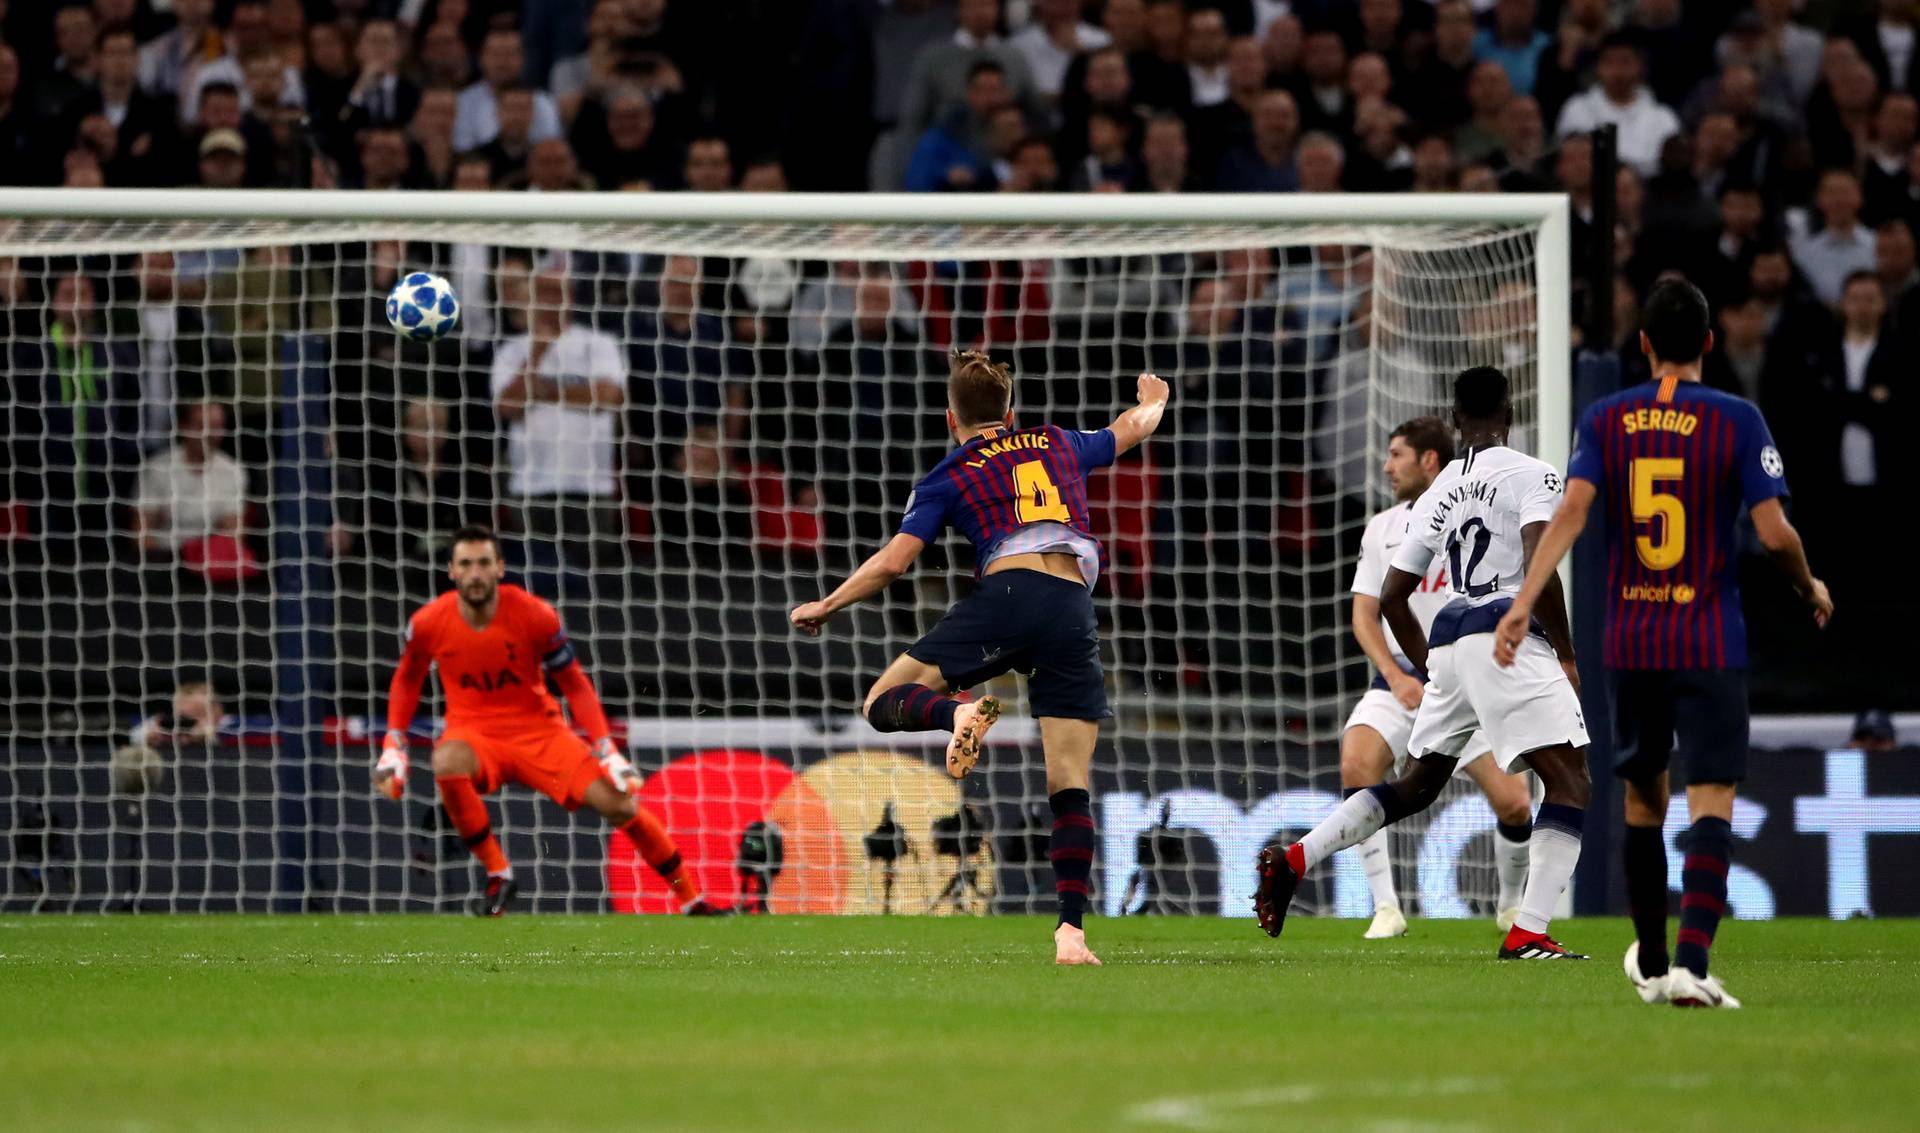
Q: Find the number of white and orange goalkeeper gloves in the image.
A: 2